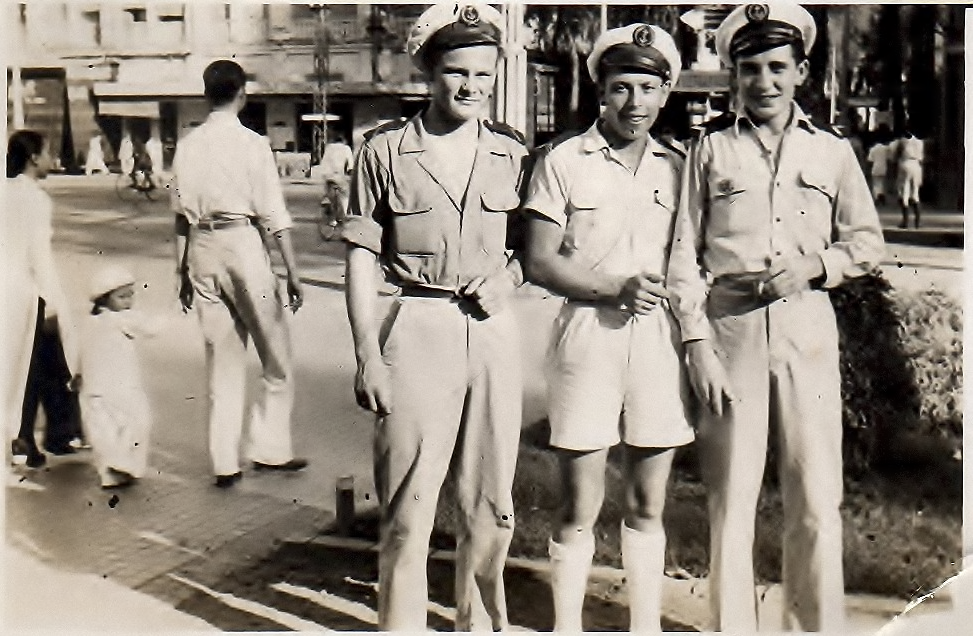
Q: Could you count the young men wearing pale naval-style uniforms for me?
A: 3